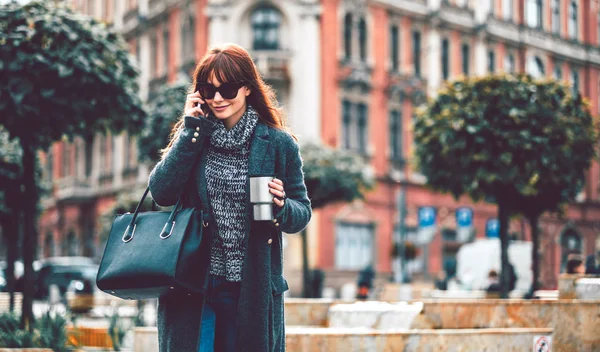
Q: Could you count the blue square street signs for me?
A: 3